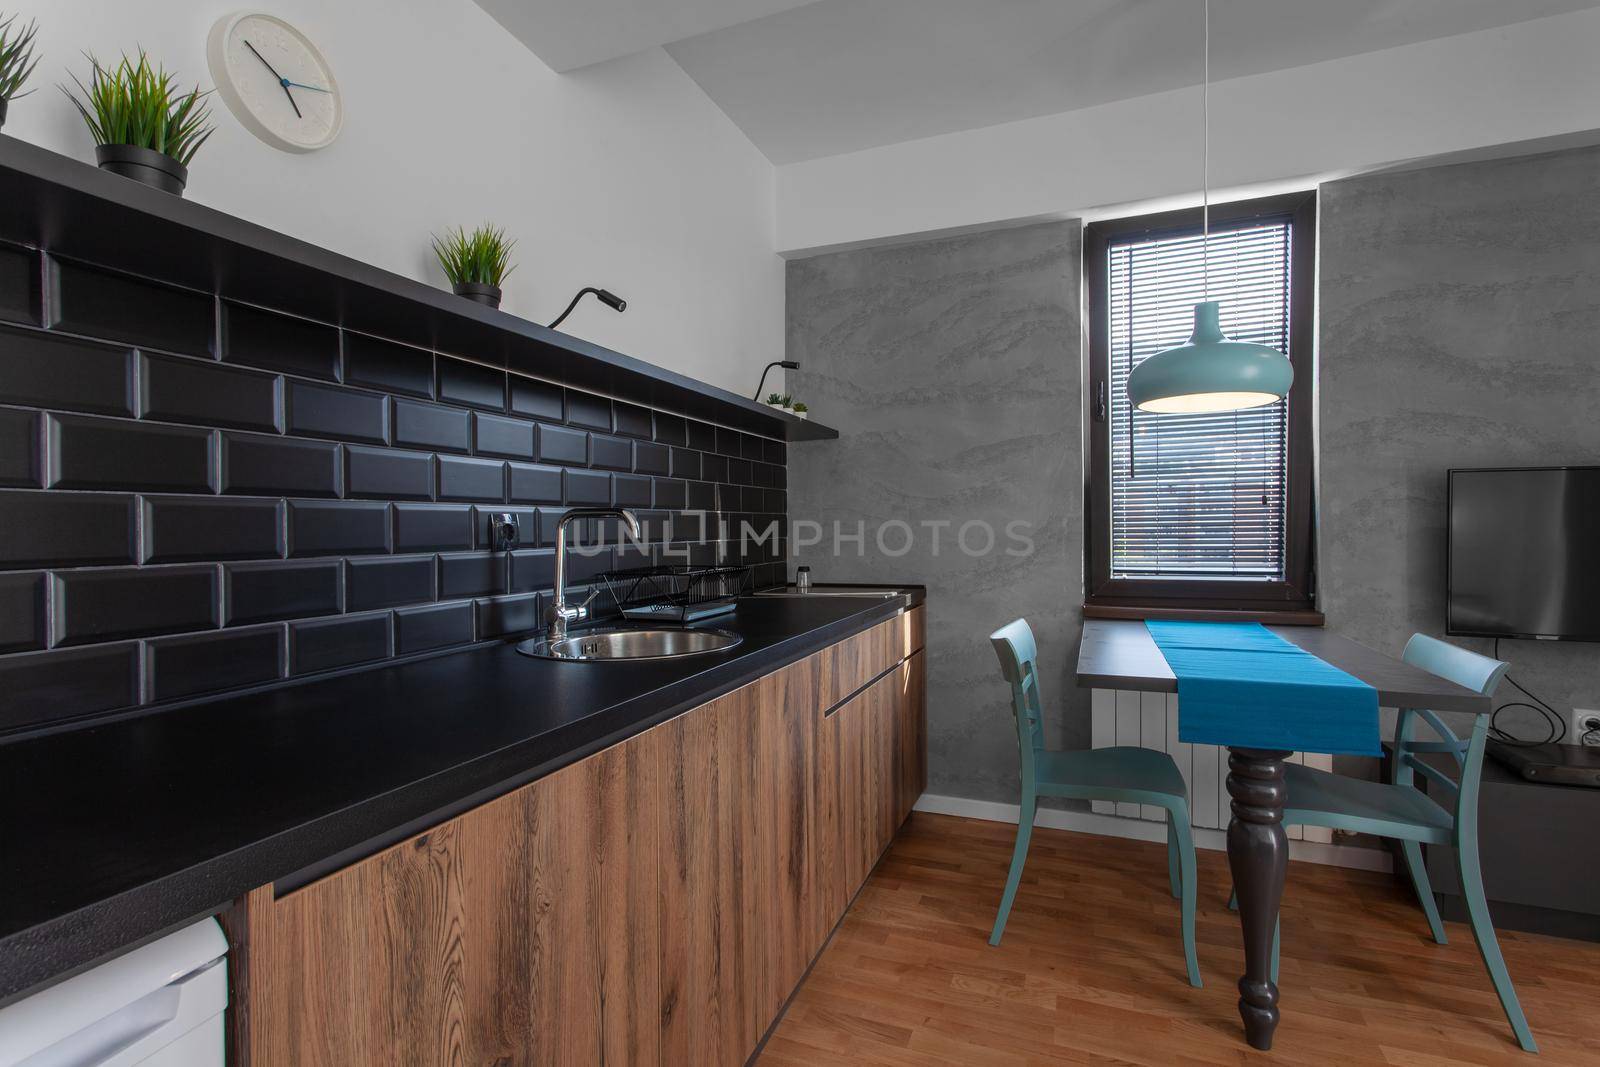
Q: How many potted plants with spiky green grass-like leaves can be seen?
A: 3